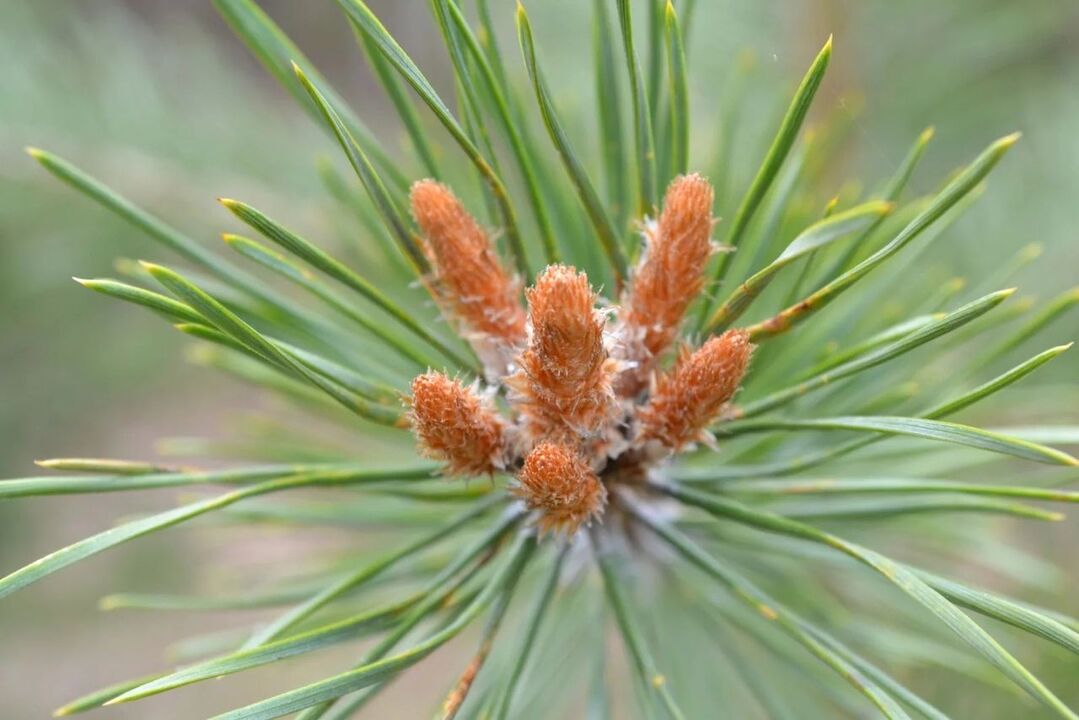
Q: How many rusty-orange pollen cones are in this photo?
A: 6